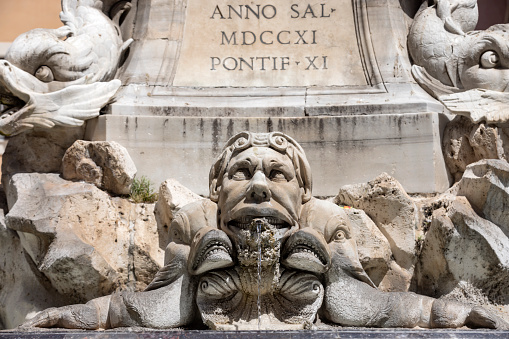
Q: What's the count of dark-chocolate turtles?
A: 0